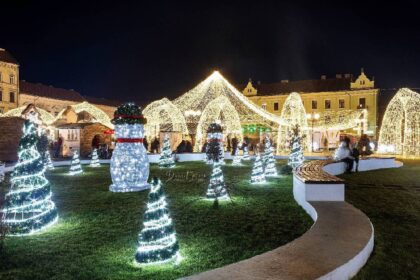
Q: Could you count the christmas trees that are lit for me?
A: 12